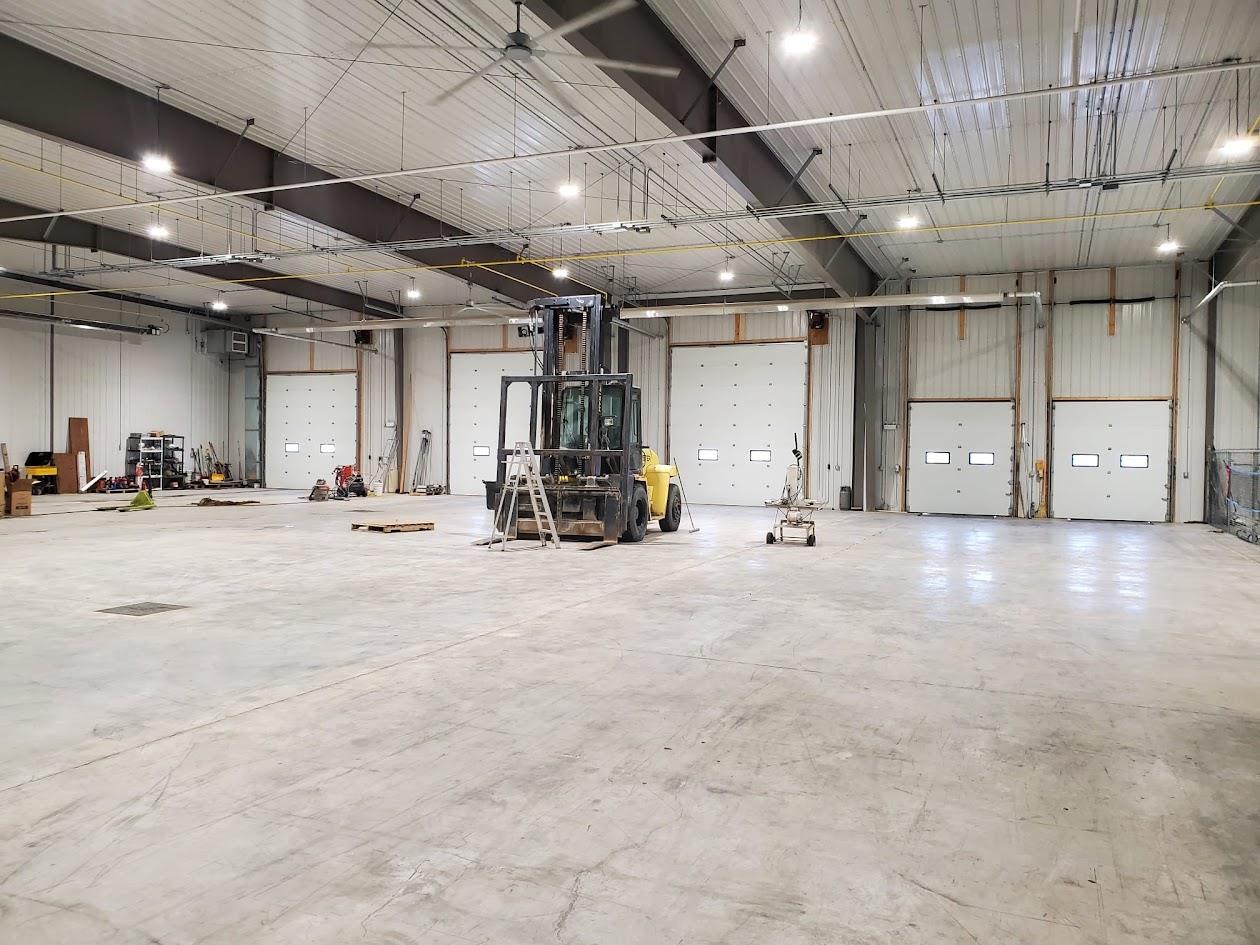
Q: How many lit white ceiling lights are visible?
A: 11